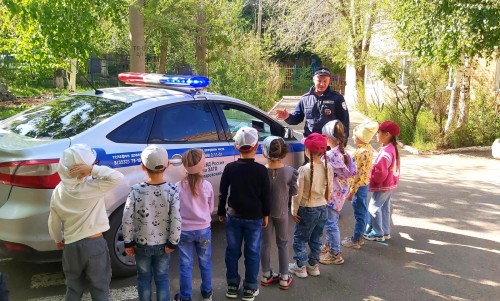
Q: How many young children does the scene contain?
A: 9